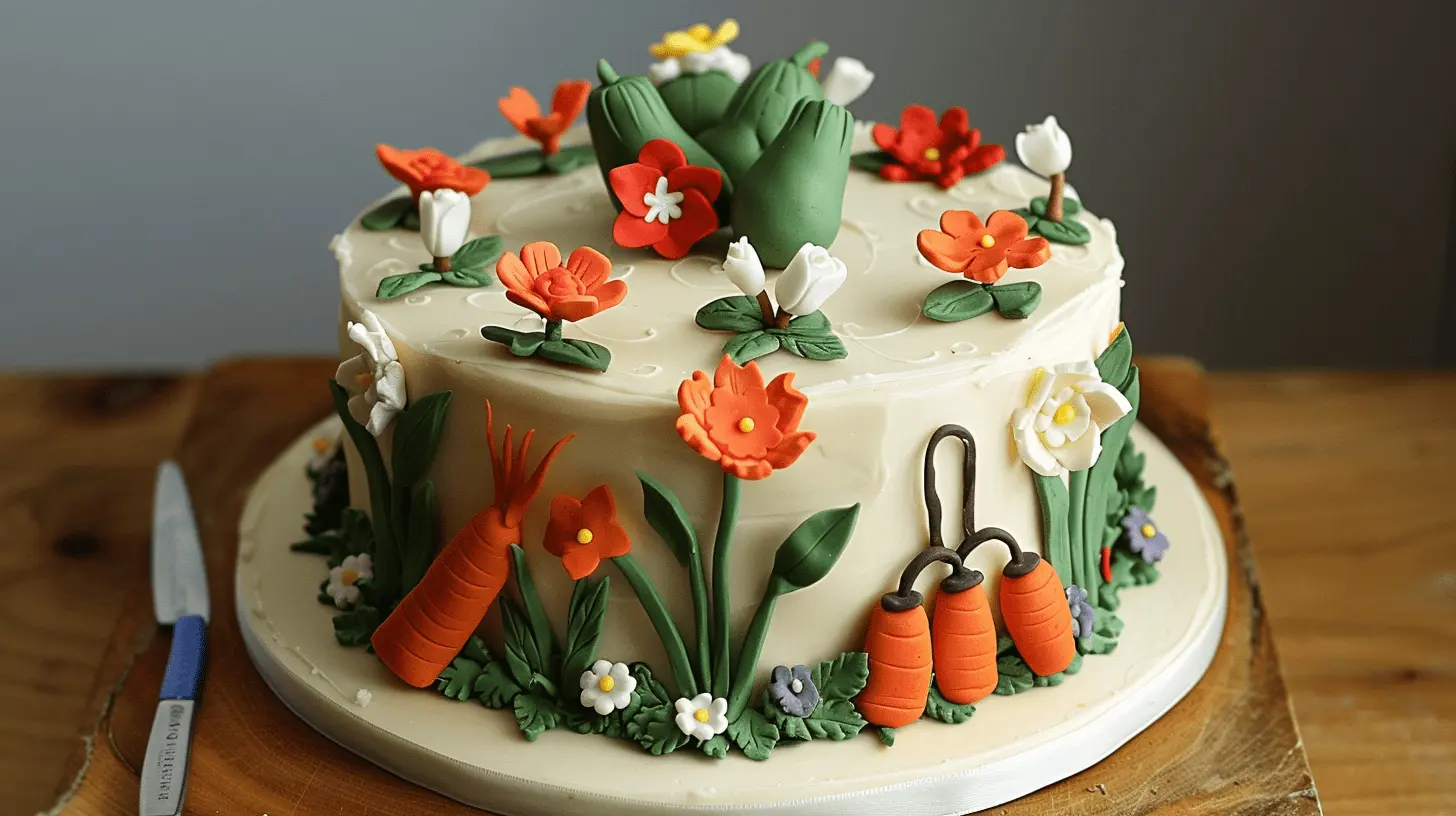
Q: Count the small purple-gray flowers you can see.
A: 3